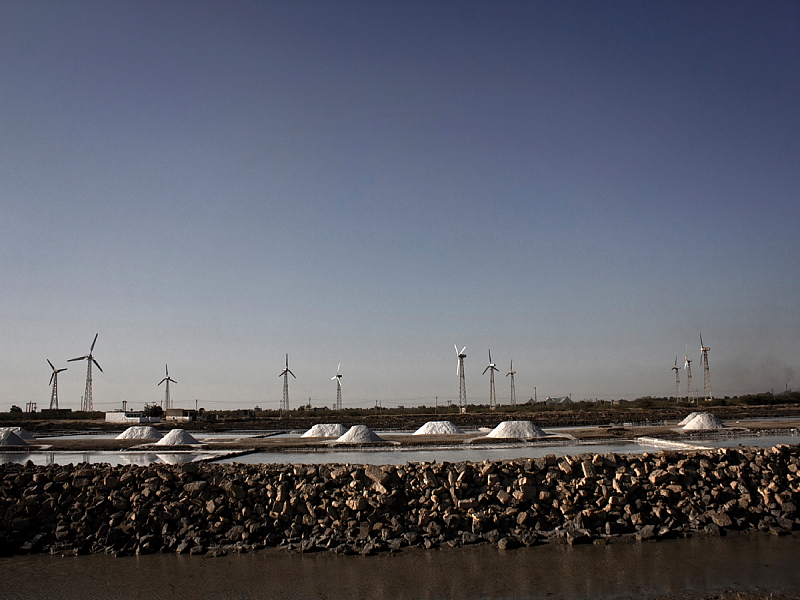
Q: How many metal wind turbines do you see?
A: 11